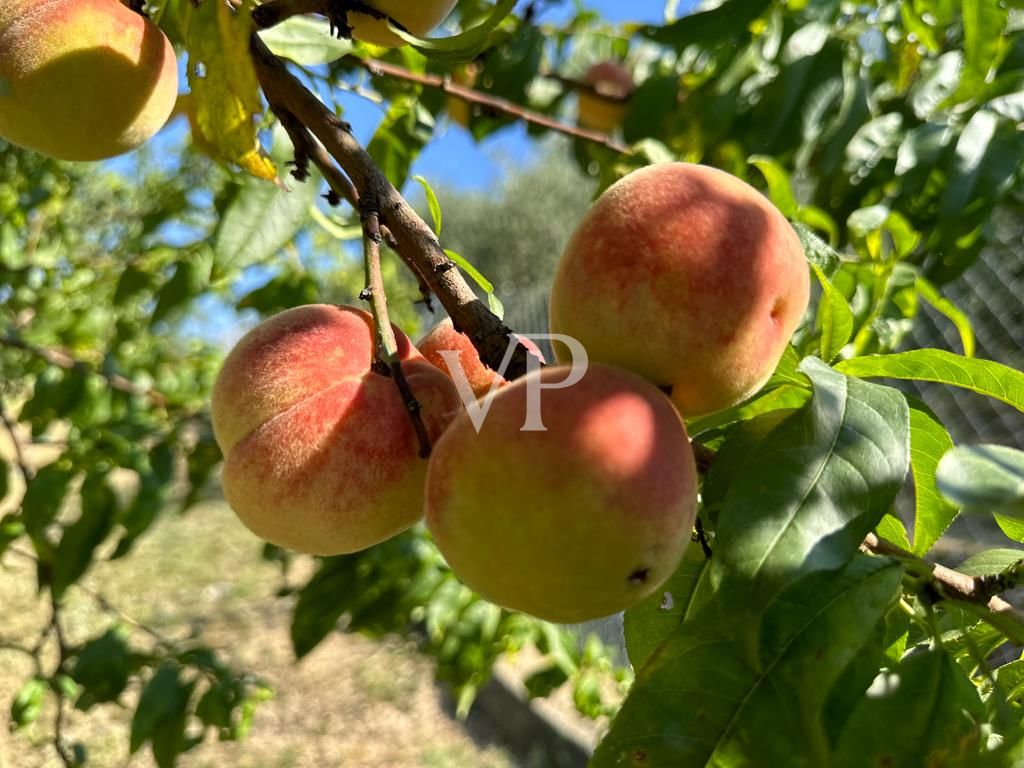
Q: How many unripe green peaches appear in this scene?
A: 0